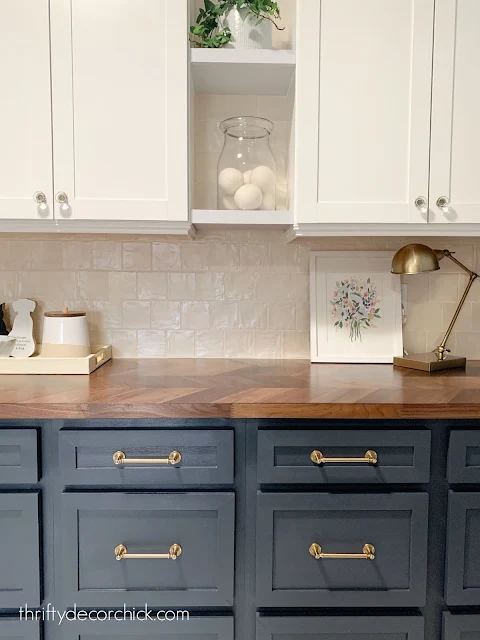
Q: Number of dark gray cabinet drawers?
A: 12